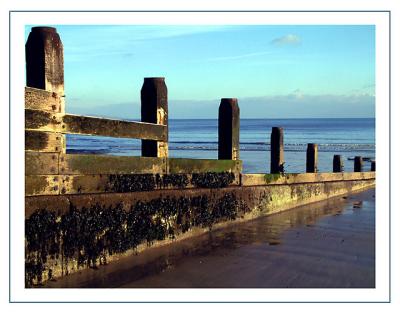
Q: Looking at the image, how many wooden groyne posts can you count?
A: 8